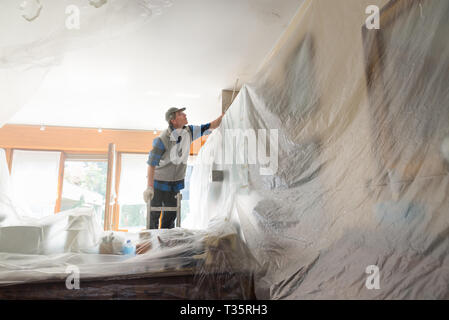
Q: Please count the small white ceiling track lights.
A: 3